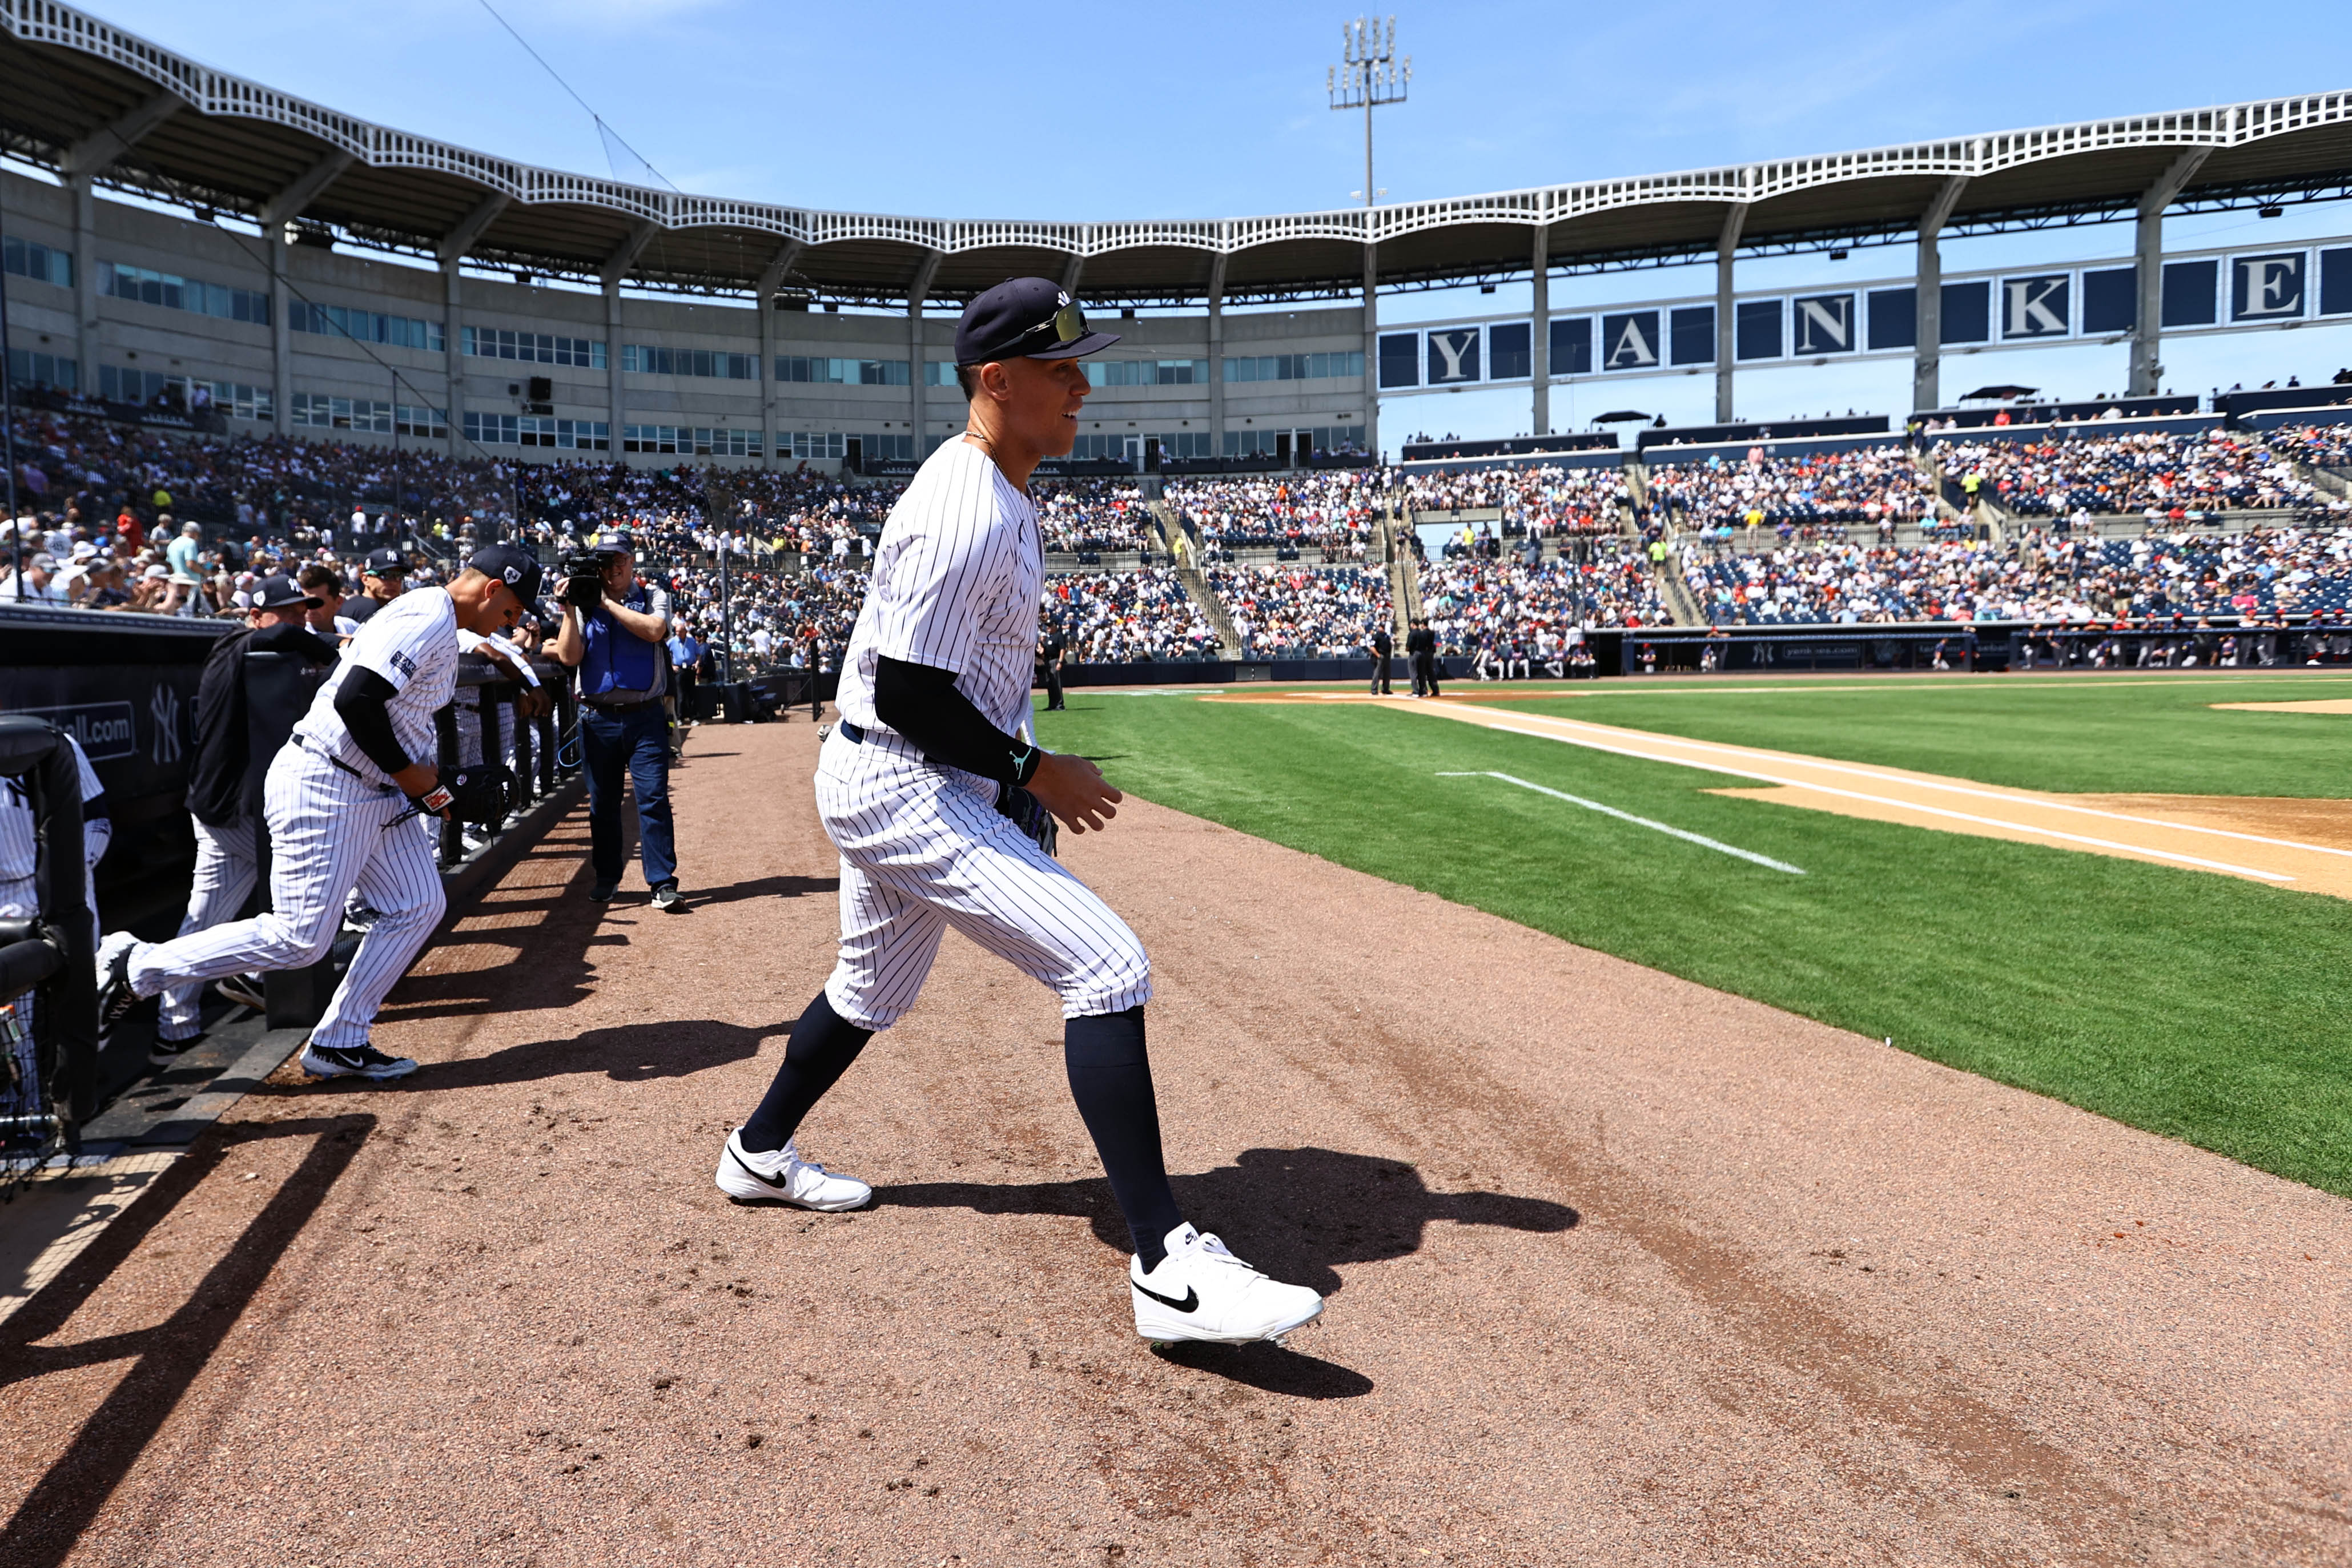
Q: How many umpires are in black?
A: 4